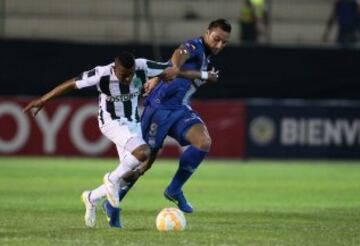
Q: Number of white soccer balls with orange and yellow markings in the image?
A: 1